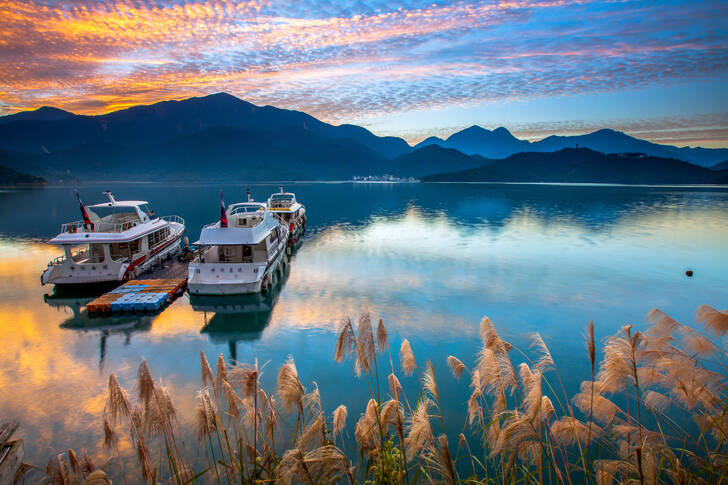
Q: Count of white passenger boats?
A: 3